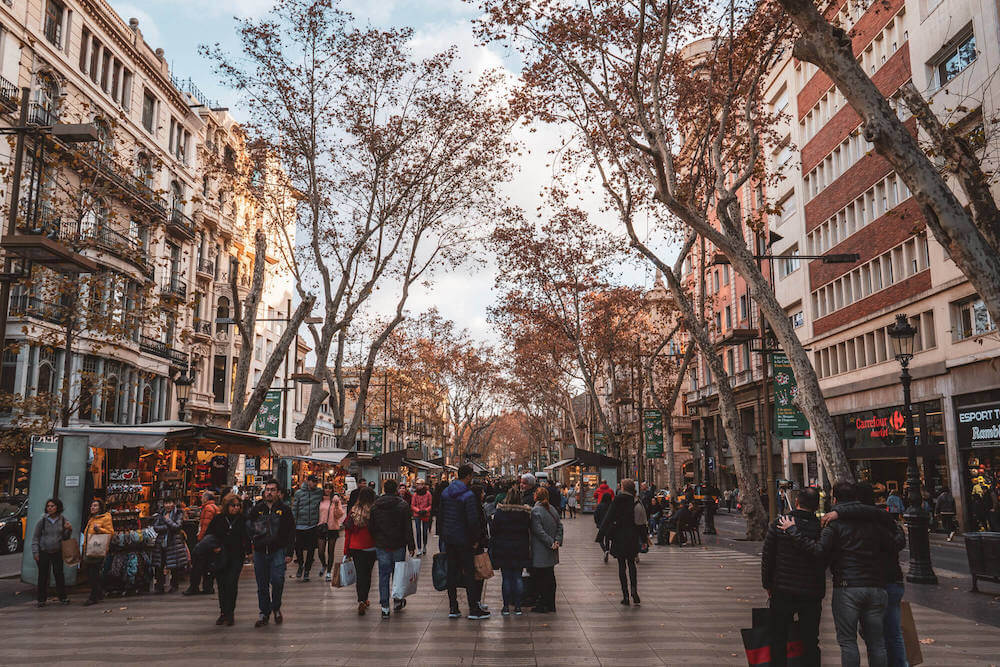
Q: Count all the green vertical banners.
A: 5